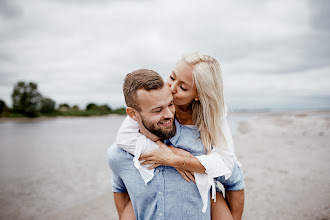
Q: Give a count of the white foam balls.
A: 0